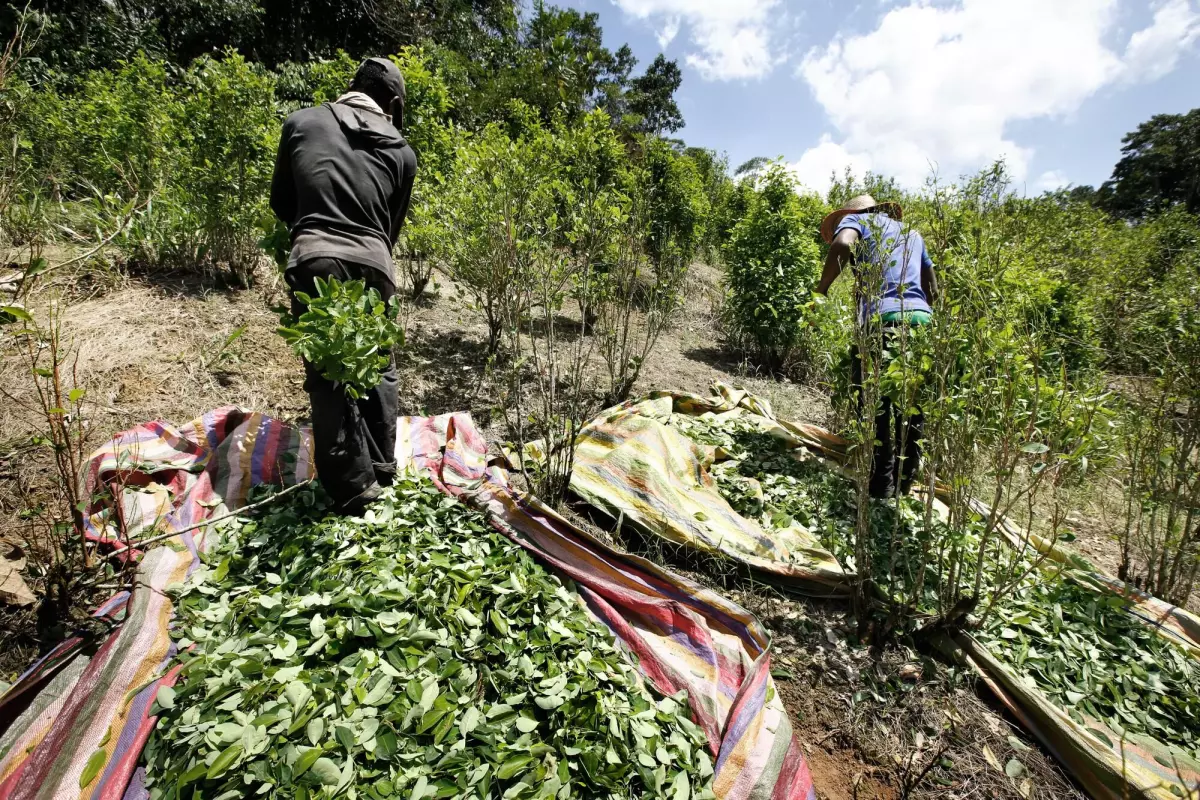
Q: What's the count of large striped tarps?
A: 2